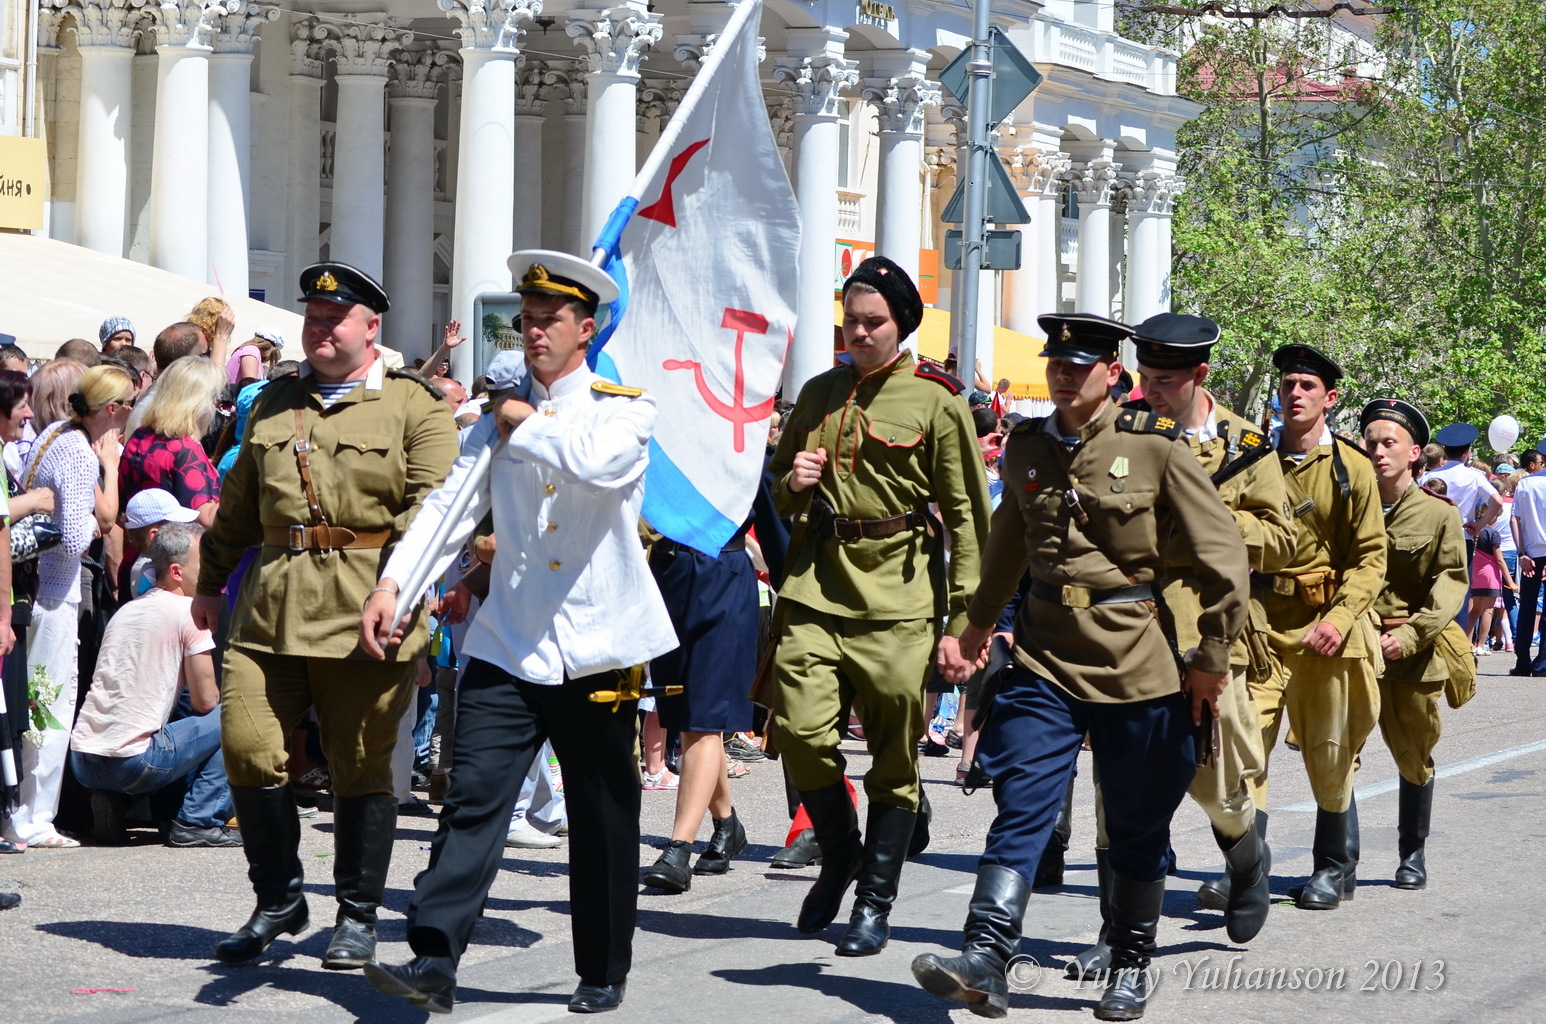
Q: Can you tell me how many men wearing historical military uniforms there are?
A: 7